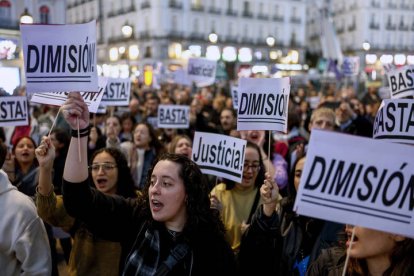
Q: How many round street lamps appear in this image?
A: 5